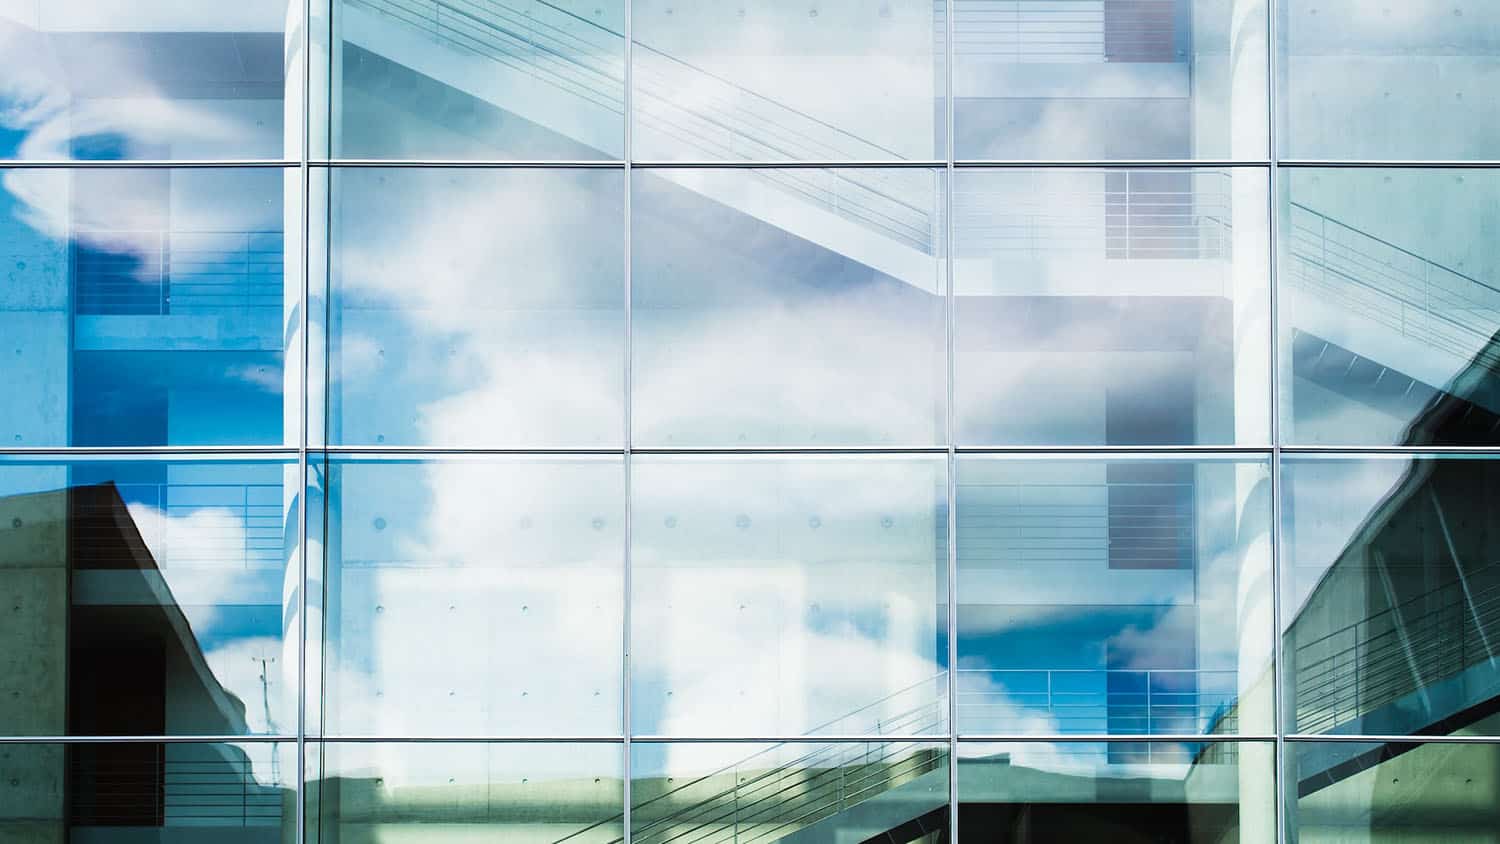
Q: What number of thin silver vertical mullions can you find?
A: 4